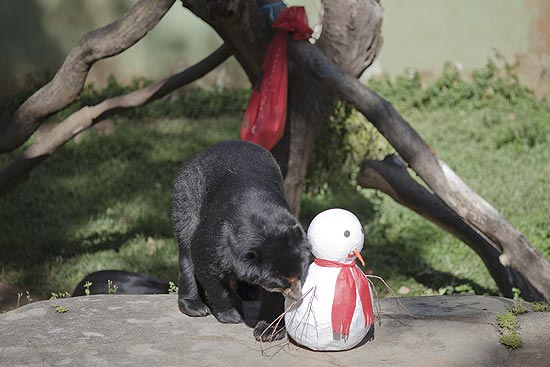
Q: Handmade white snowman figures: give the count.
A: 1